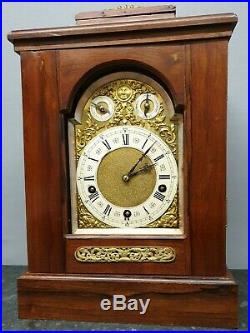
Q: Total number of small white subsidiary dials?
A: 2